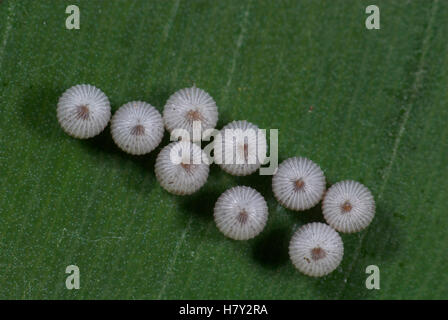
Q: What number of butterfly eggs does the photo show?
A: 9